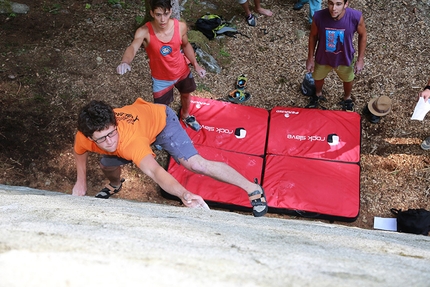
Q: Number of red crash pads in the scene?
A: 2